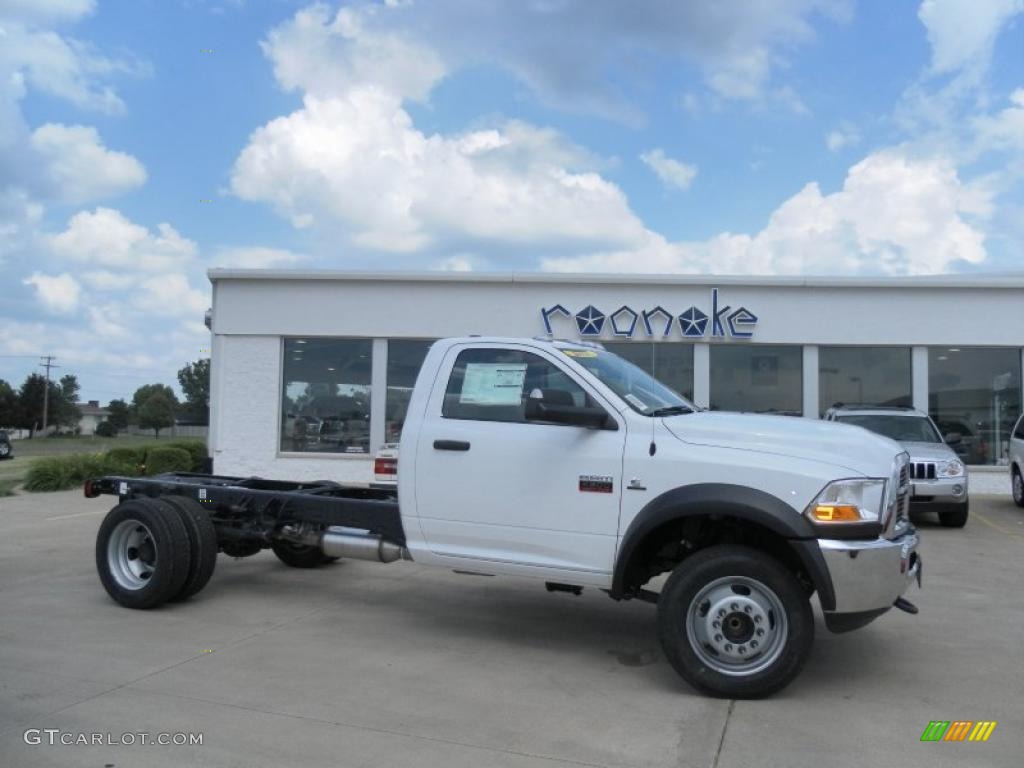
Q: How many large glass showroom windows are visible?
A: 6